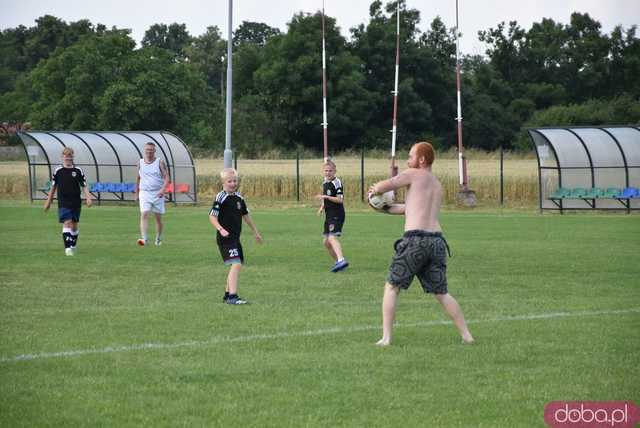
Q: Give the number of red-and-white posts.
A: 3